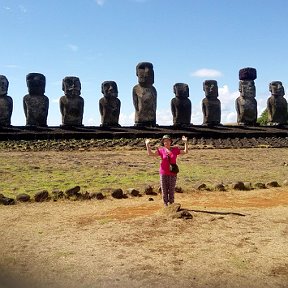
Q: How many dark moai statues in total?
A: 9